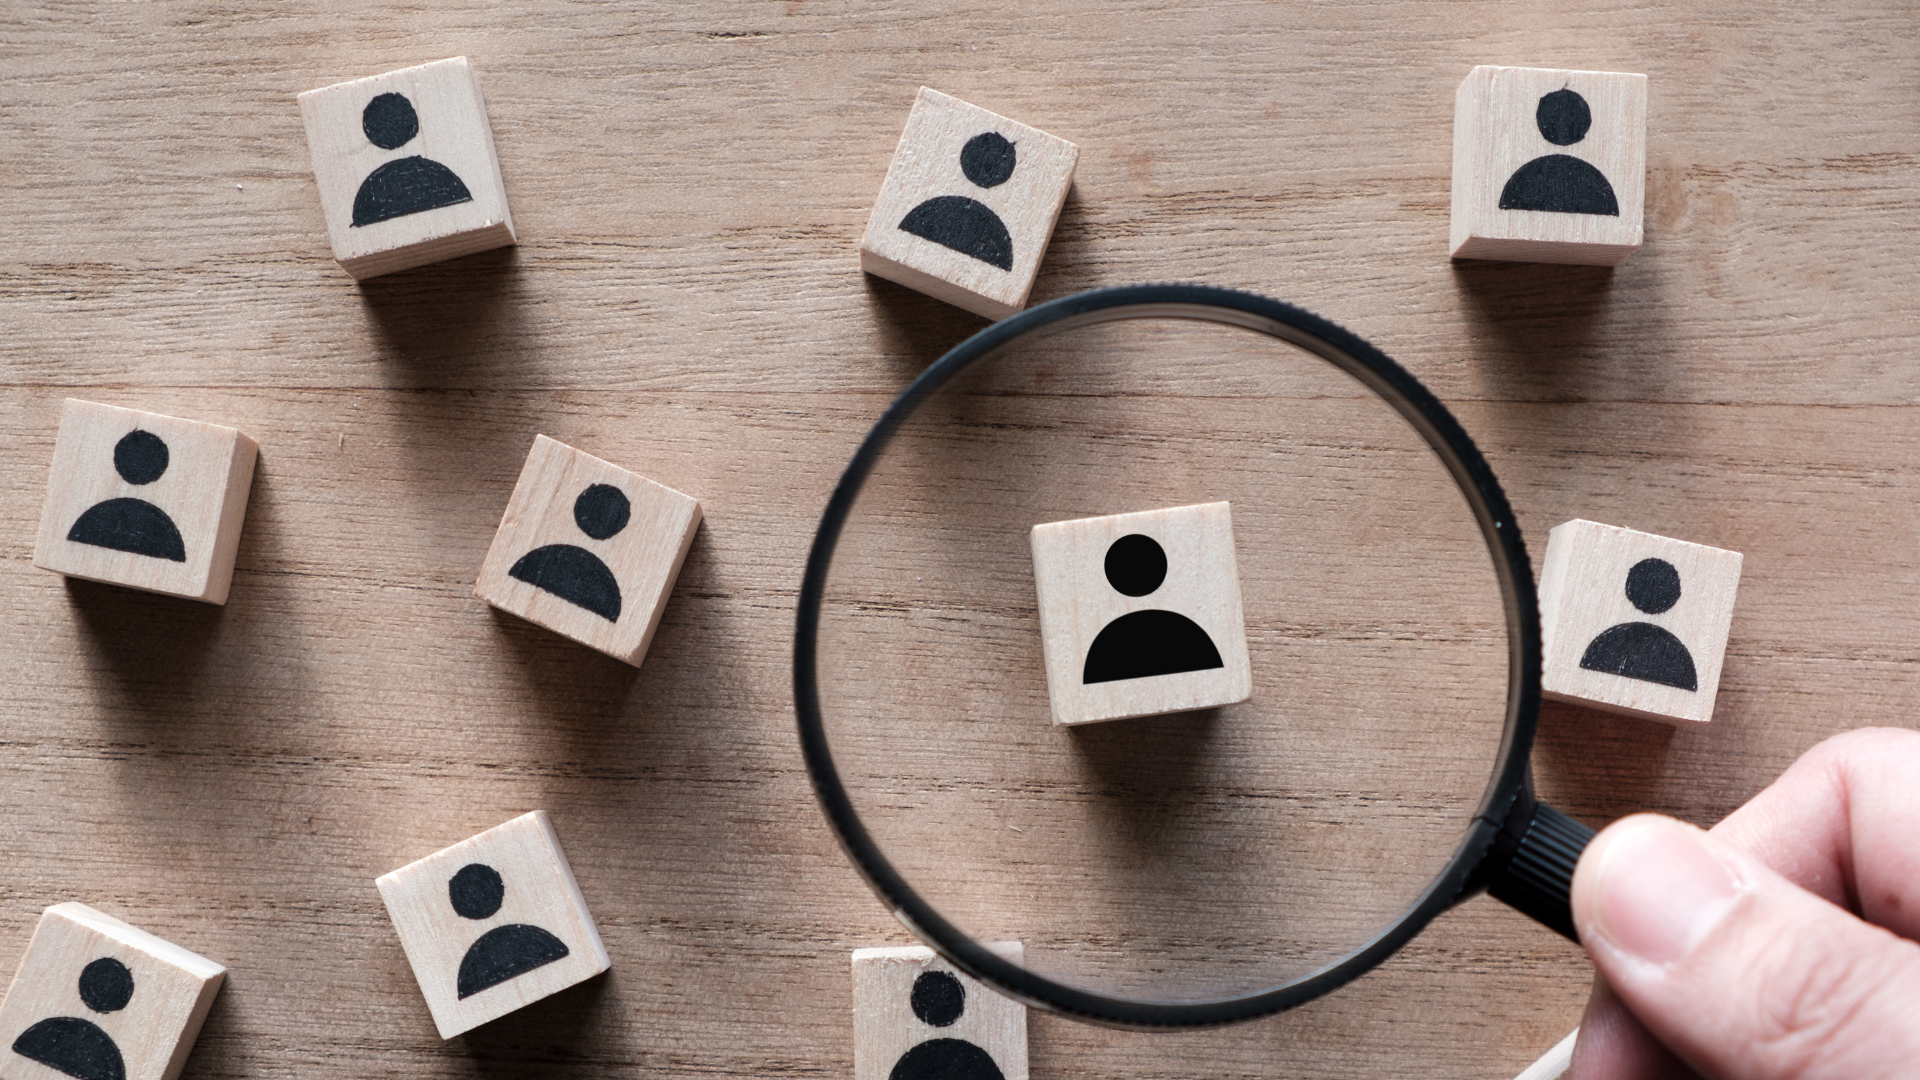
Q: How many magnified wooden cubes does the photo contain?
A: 1